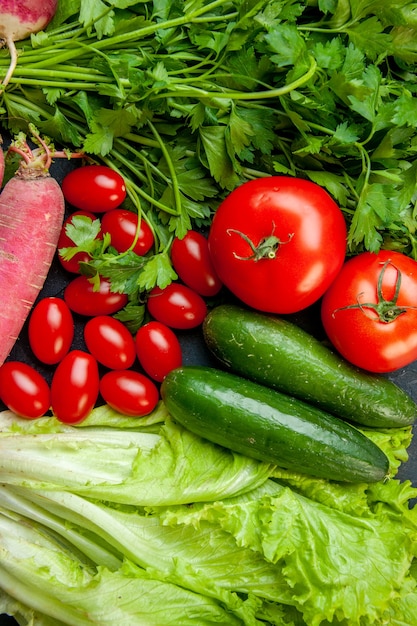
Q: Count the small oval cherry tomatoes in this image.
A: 12